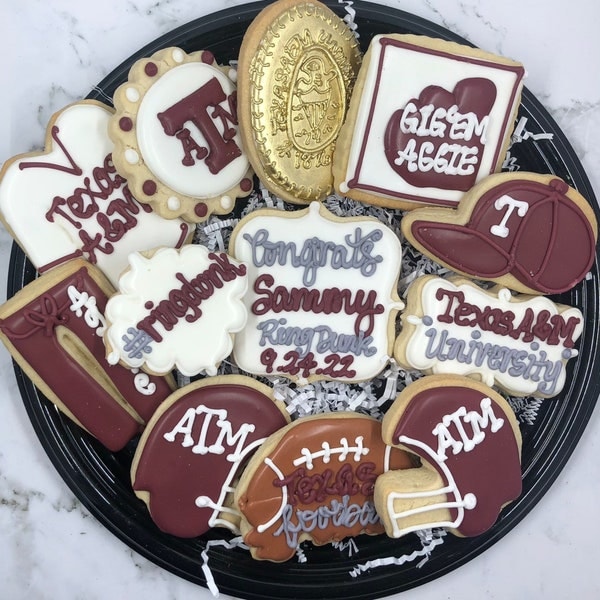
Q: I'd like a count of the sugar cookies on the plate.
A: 12